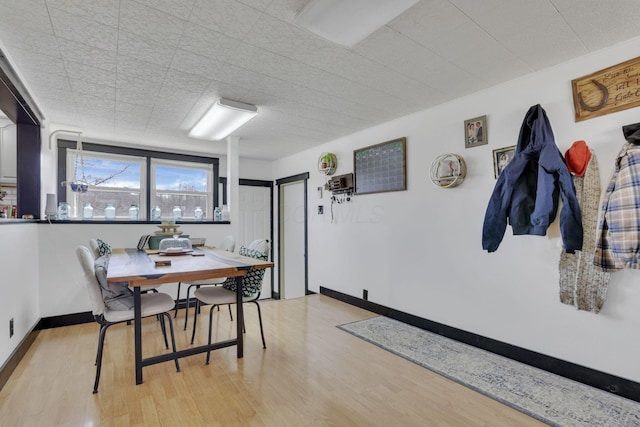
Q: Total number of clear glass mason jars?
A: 8